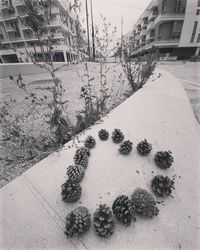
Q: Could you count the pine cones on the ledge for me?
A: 14